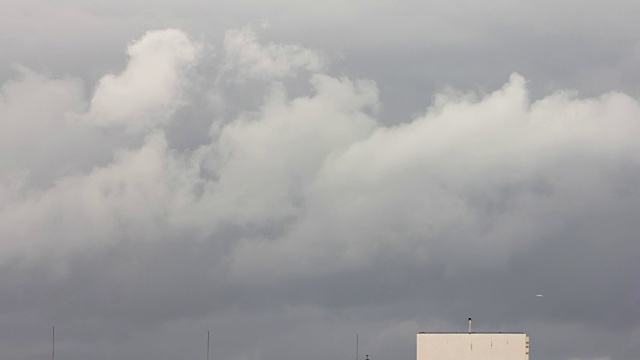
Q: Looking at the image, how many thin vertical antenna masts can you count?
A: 3